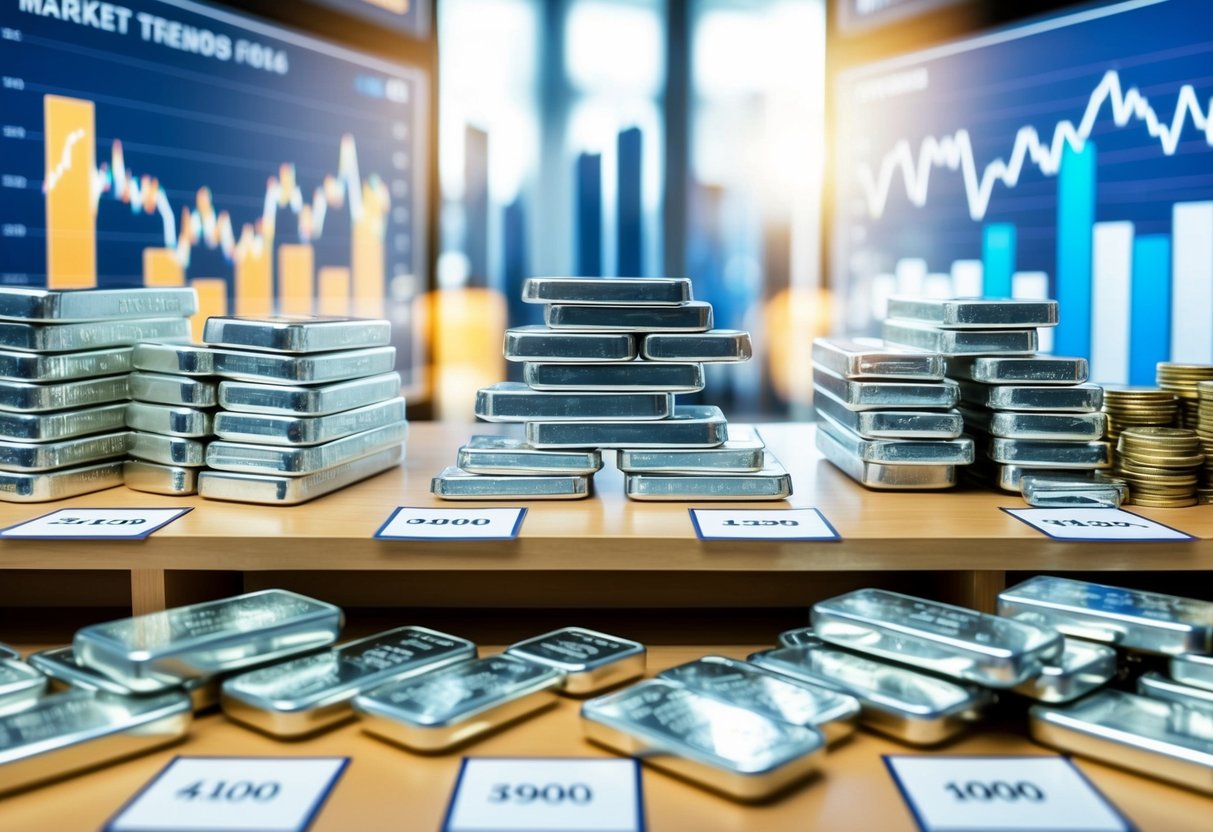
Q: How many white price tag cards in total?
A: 7